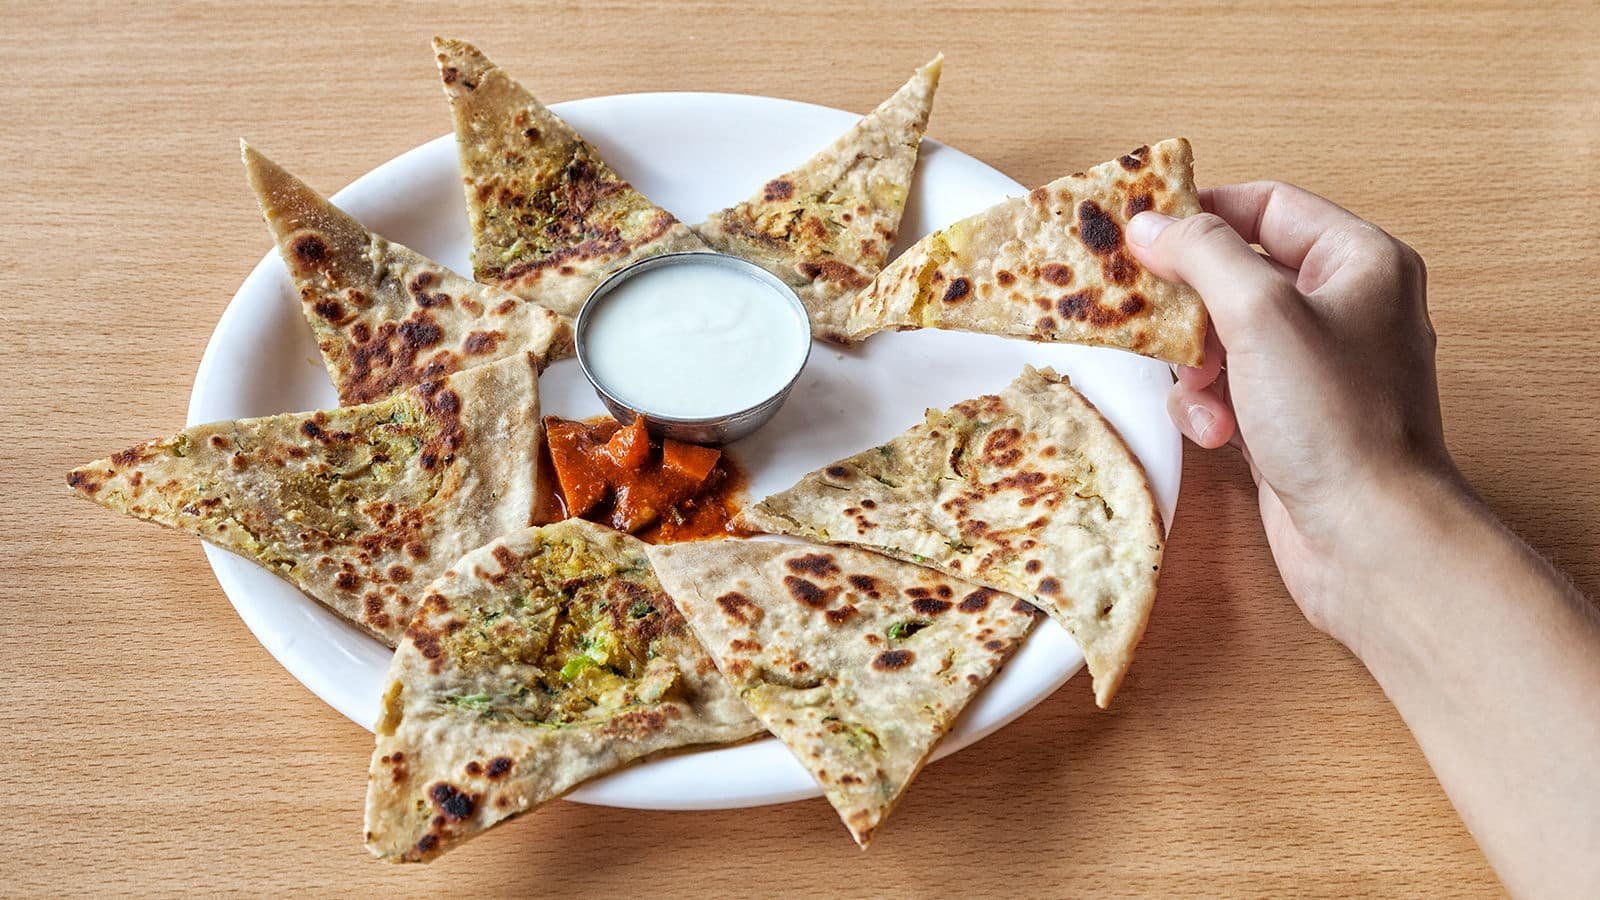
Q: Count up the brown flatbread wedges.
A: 8